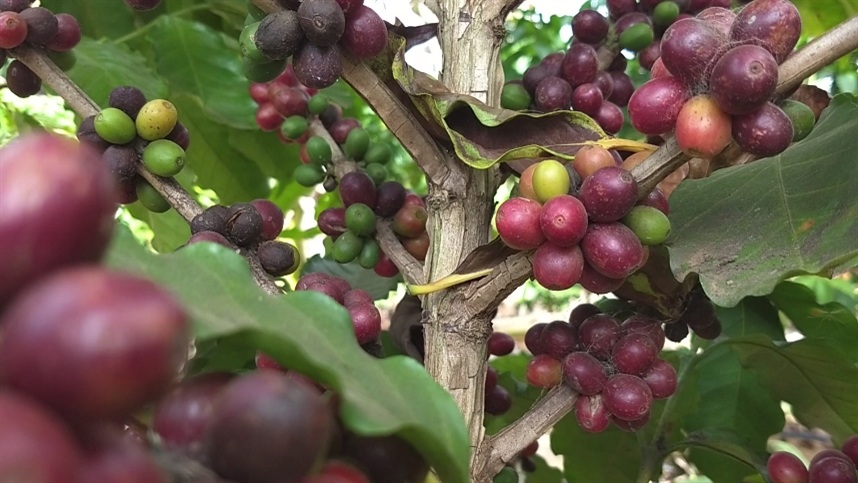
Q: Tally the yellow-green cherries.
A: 2